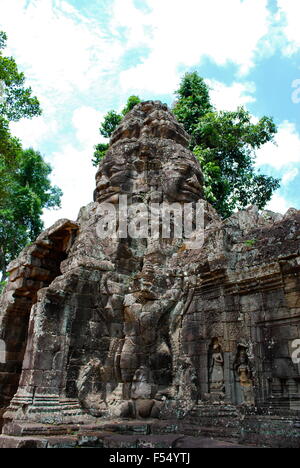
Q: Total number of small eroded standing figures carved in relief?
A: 2